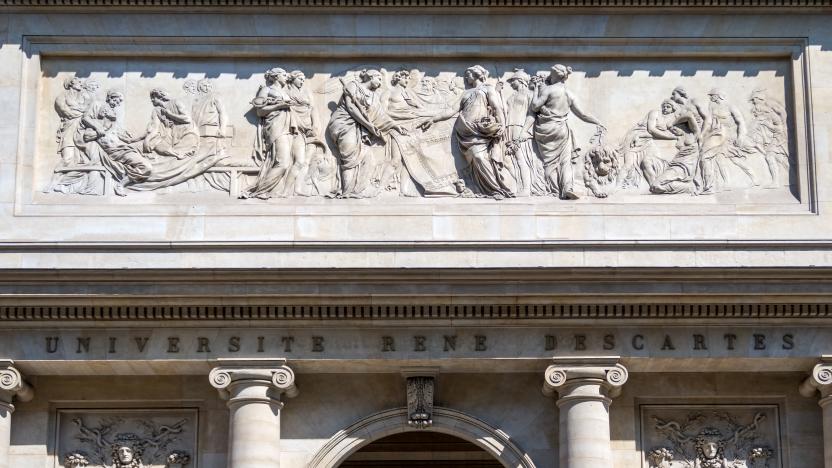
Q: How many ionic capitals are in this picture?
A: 4